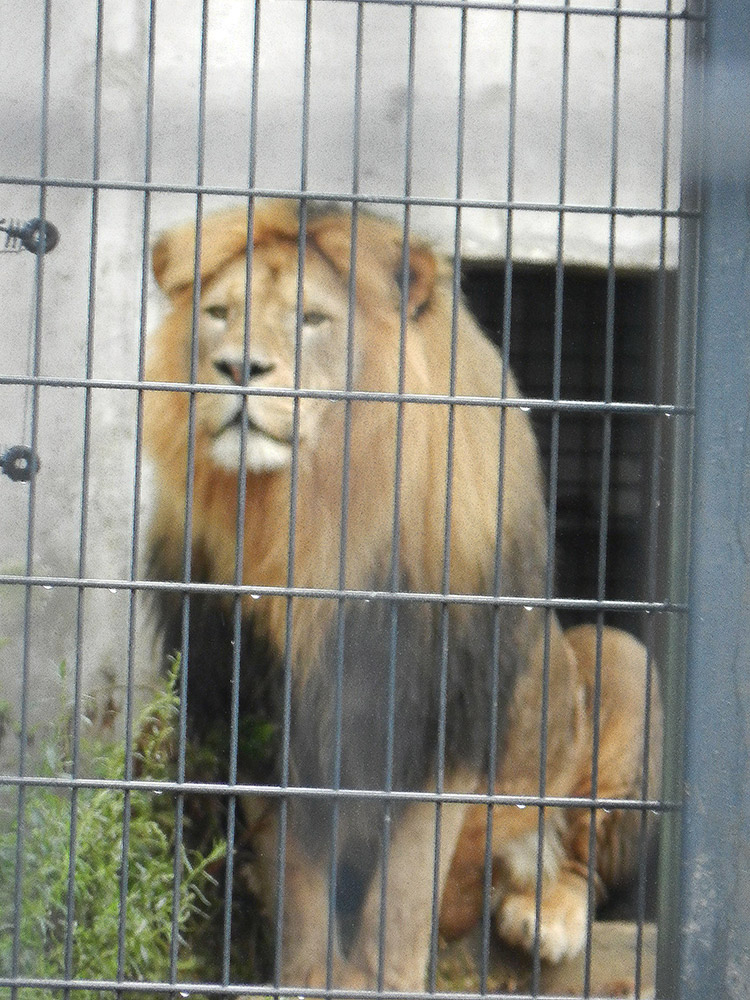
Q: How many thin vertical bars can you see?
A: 13